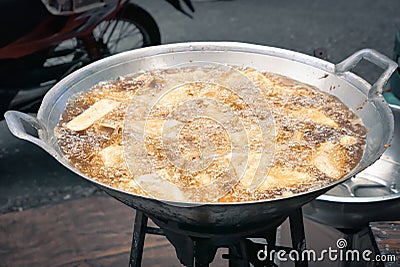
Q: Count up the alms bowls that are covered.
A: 0